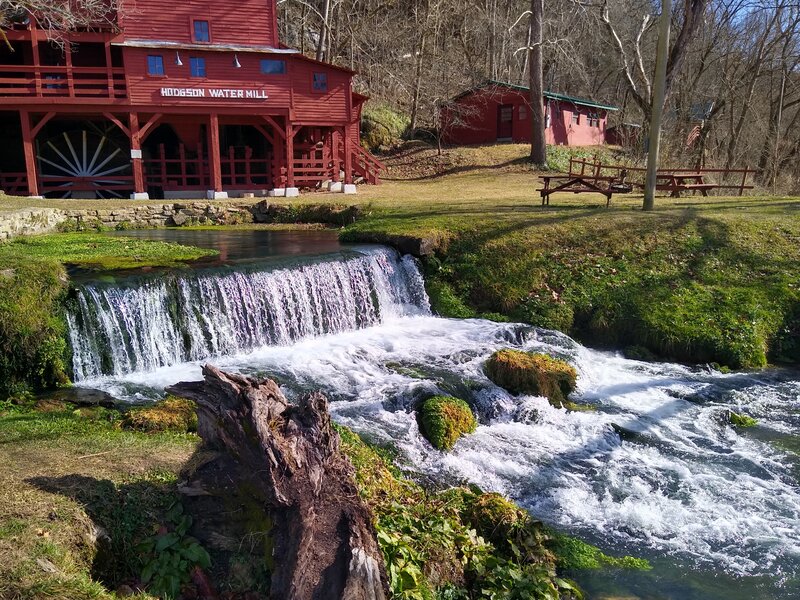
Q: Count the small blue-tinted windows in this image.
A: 5